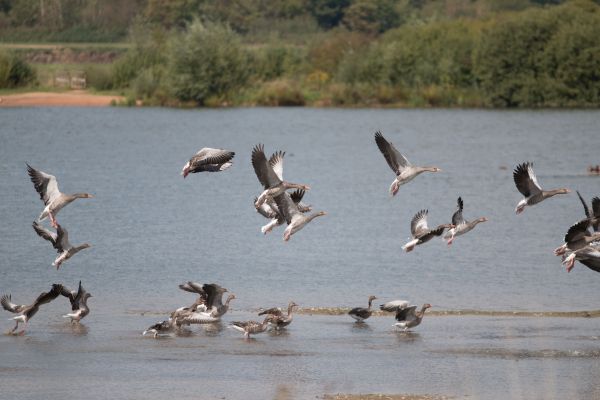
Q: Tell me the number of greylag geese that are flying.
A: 13